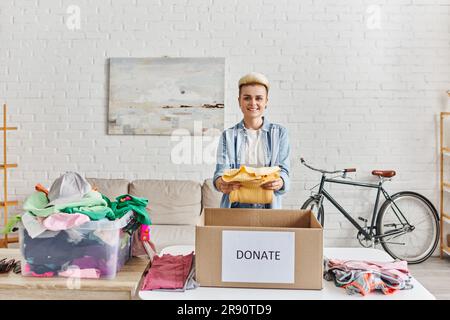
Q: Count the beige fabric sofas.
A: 1